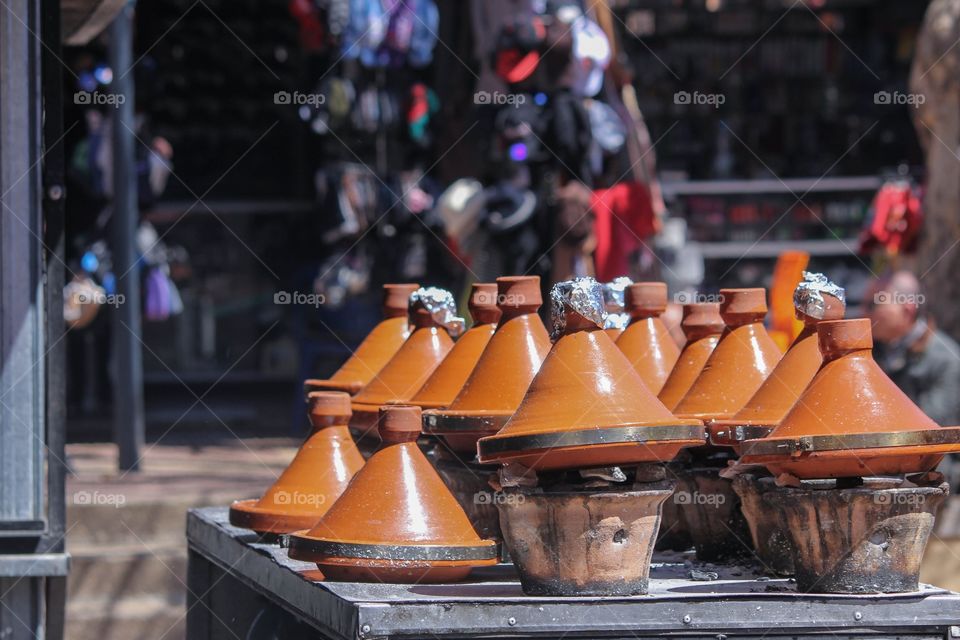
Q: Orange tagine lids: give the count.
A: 13